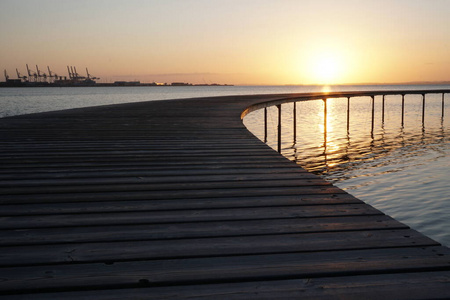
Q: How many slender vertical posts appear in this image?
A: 10